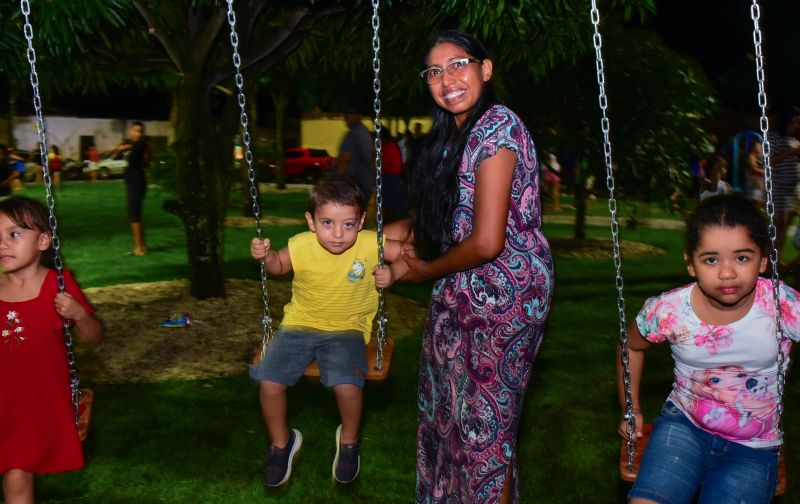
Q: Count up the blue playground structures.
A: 1